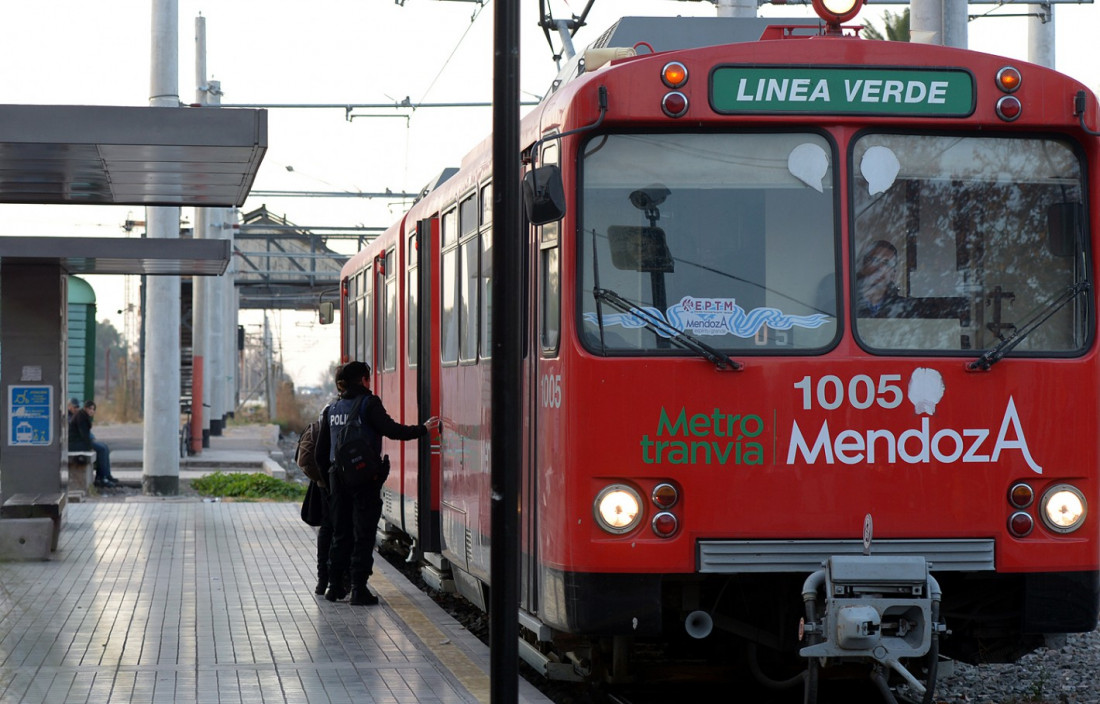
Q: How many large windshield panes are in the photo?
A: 2